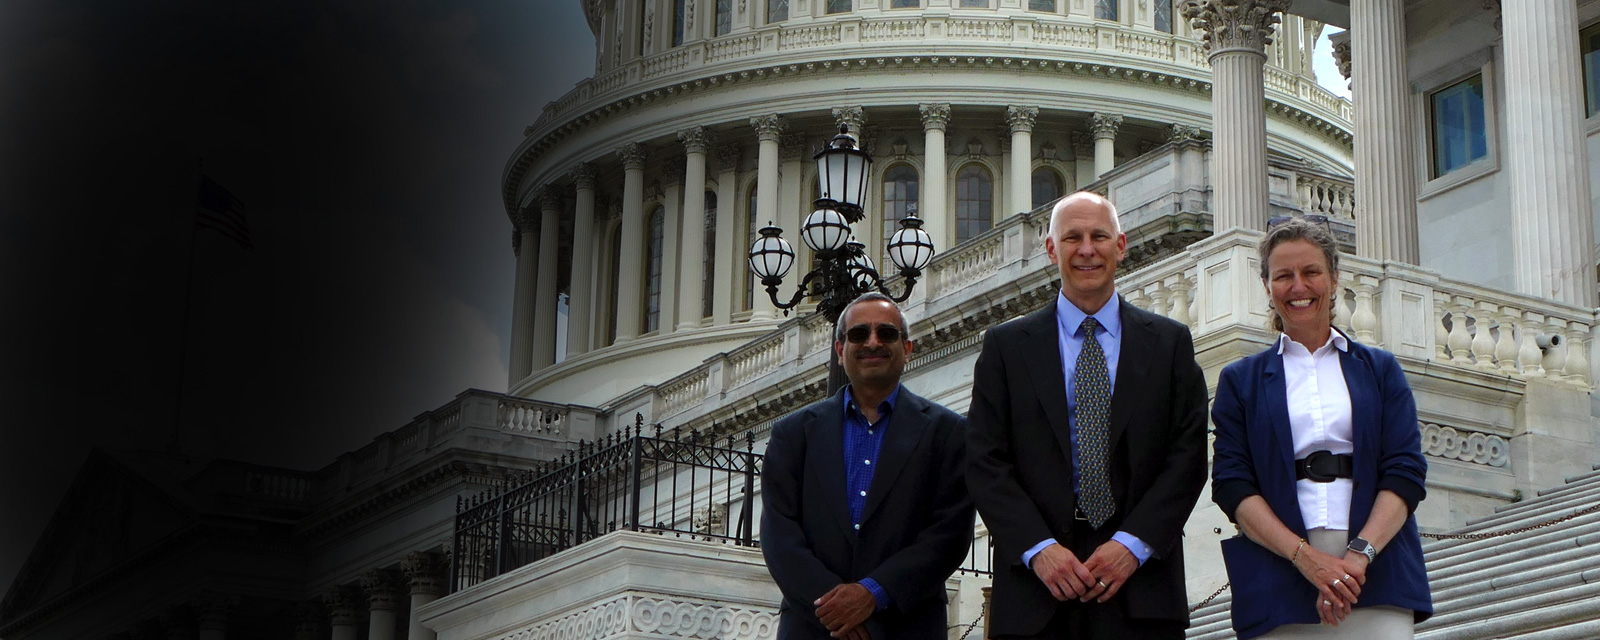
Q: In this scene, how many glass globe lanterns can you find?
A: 4